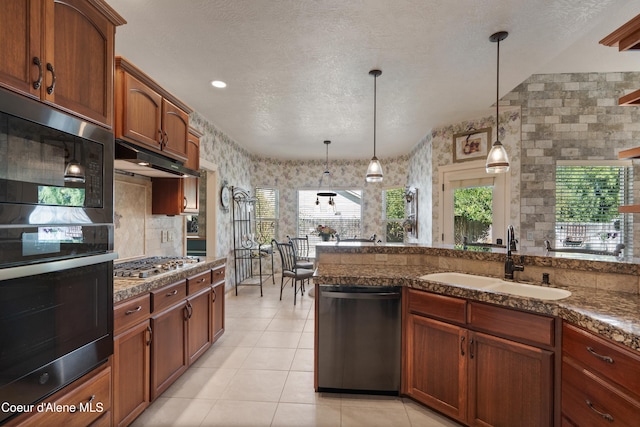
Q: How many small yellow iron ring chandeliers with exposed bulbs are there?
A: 0